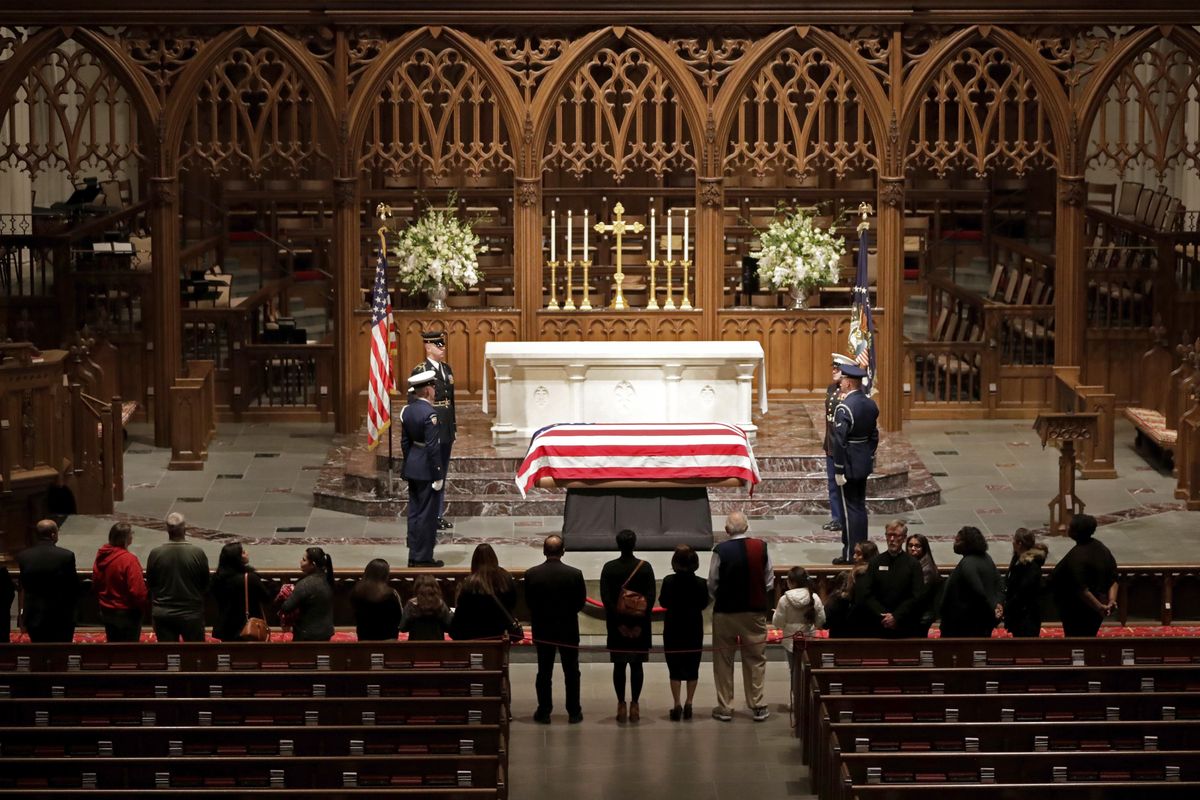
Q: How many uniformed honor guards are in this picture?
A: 4